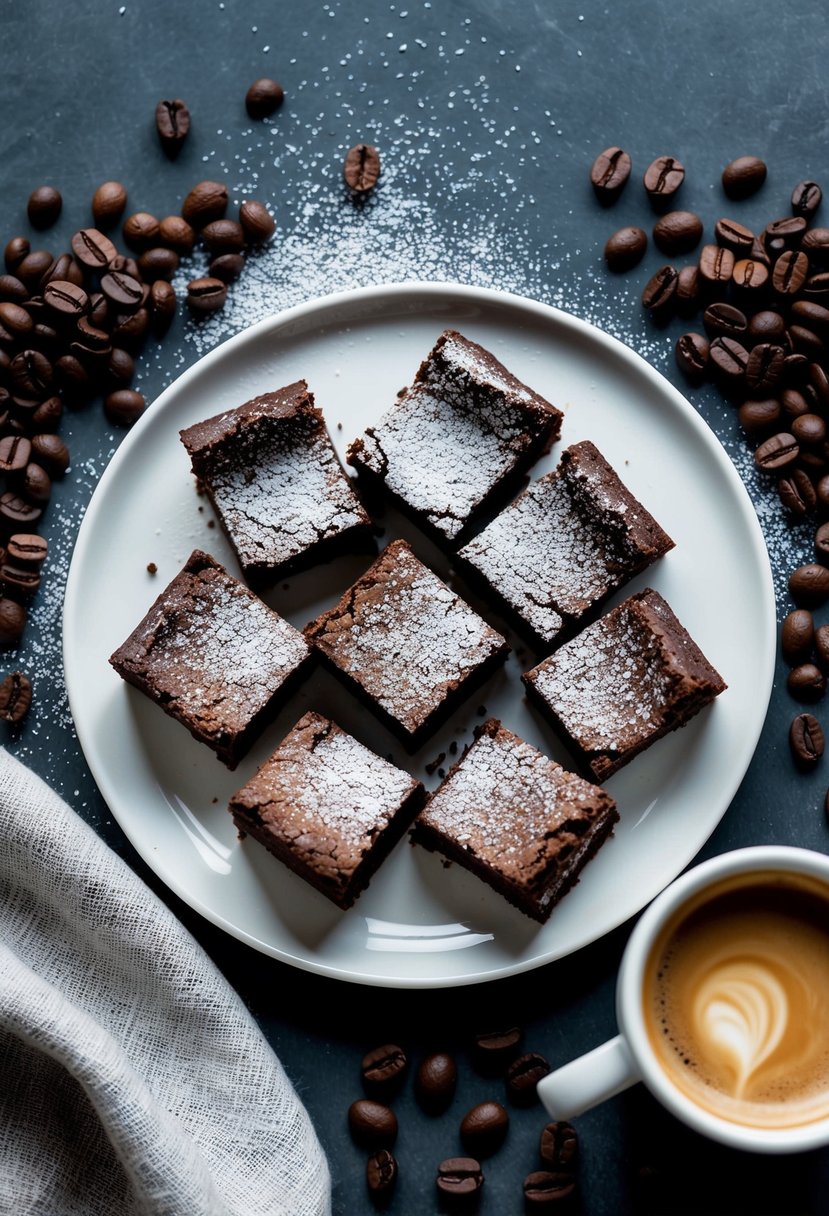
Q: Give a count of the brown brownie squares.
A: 8